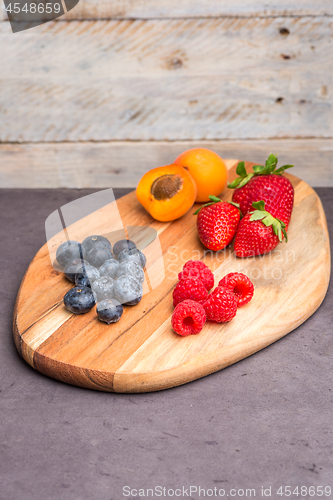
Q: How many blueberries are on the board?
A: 13